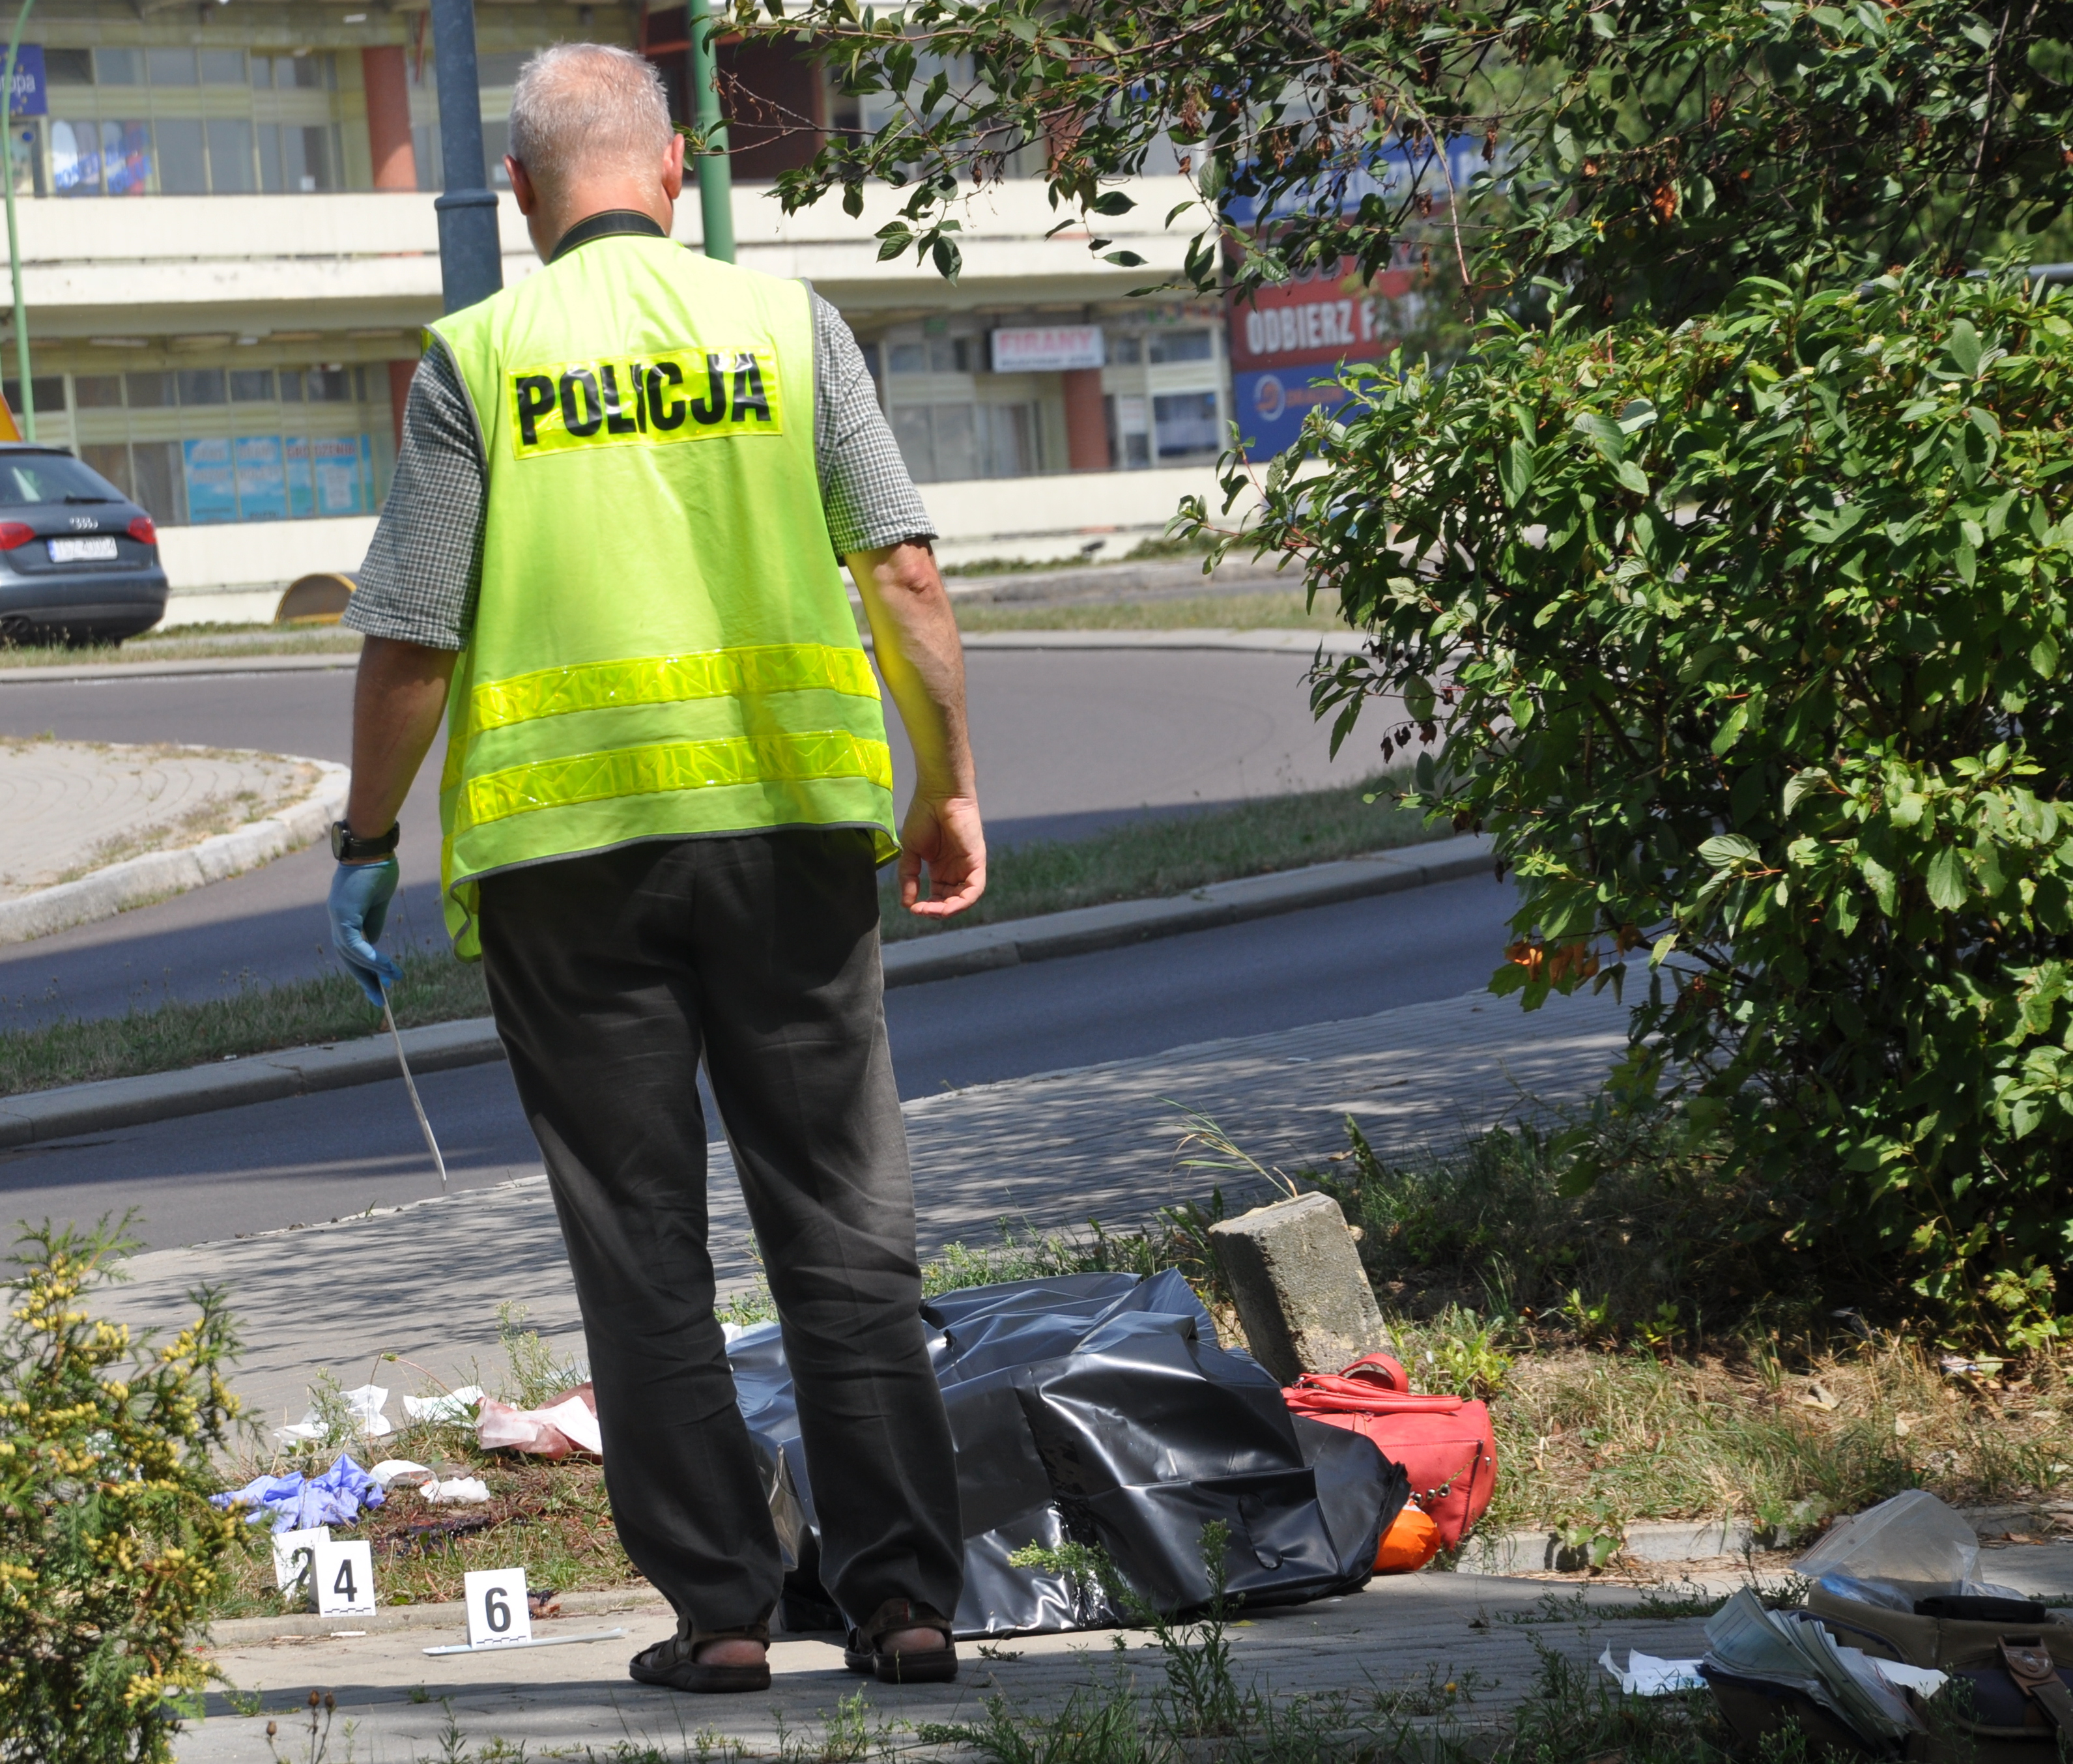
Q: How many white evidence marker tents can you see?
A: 3